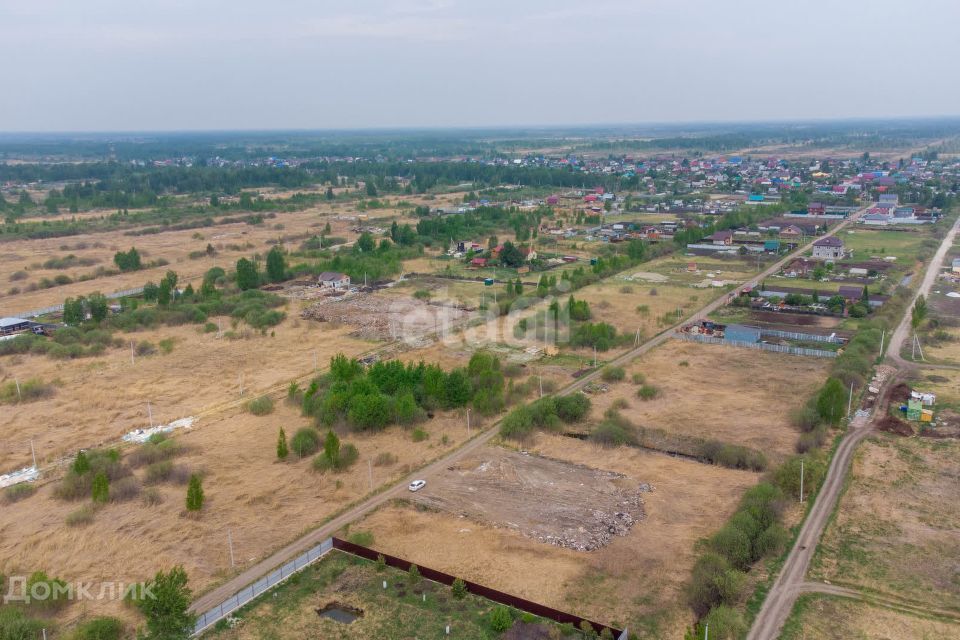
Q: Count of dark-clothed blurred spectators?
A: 0